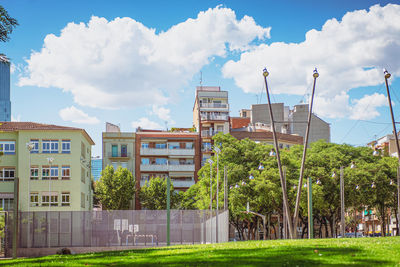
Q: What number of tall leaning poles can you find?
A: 3